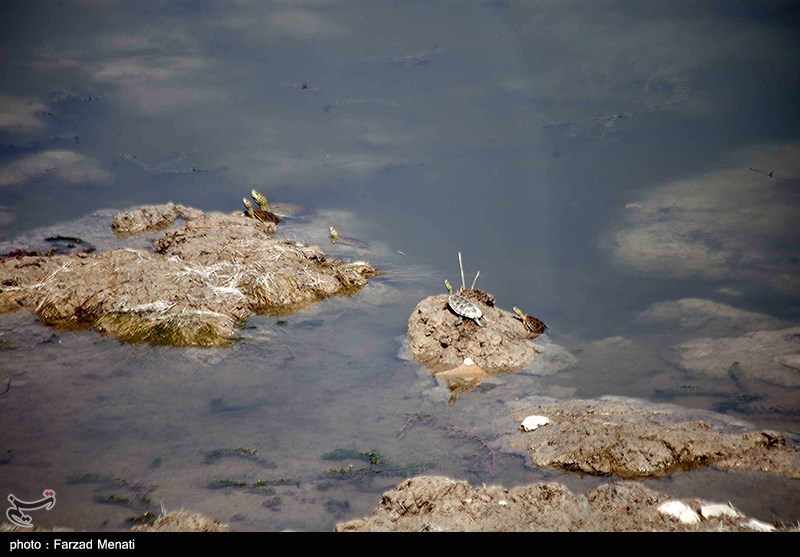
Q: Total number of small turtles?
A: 5